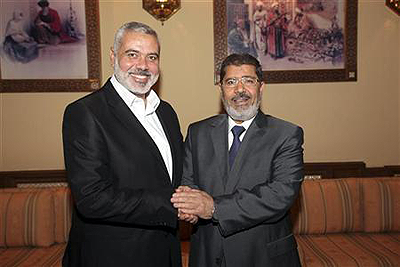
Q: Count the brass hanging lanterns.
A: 2